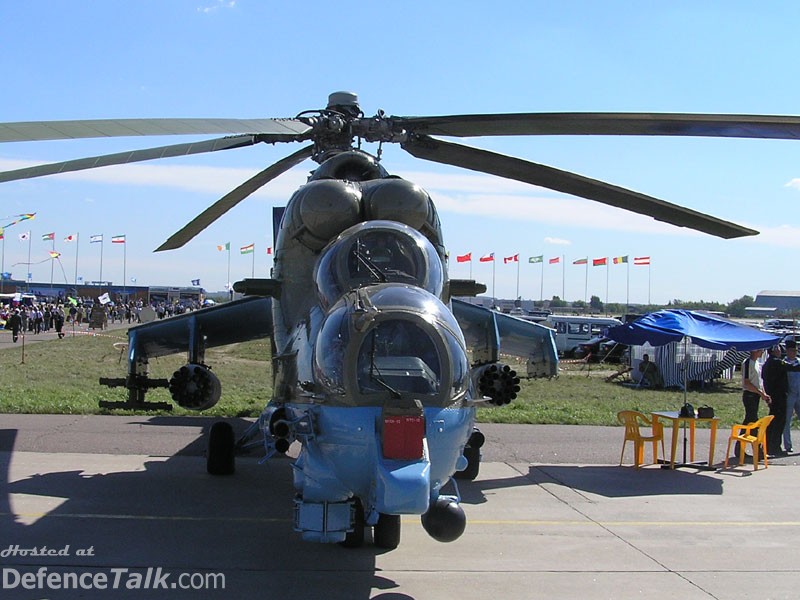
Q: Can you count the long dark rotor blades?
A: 5